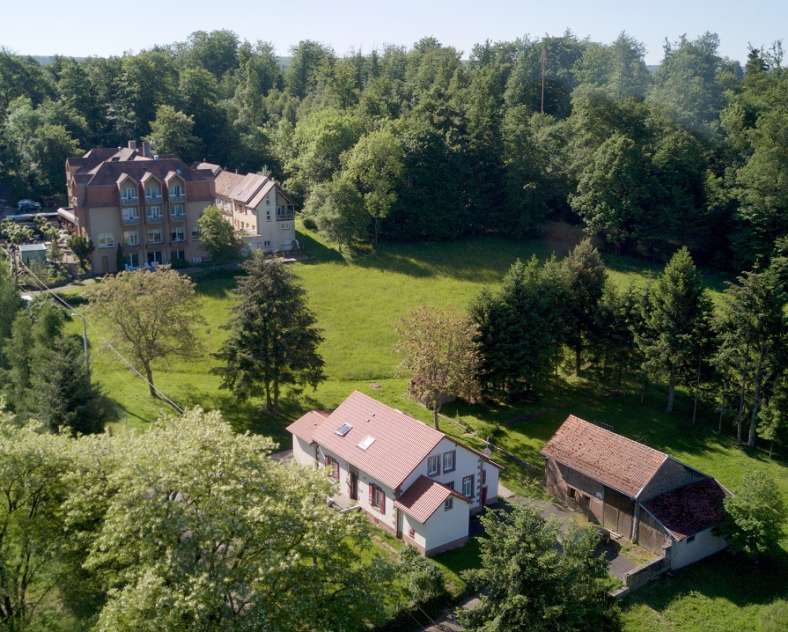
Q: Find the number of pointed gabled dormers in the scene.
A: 3